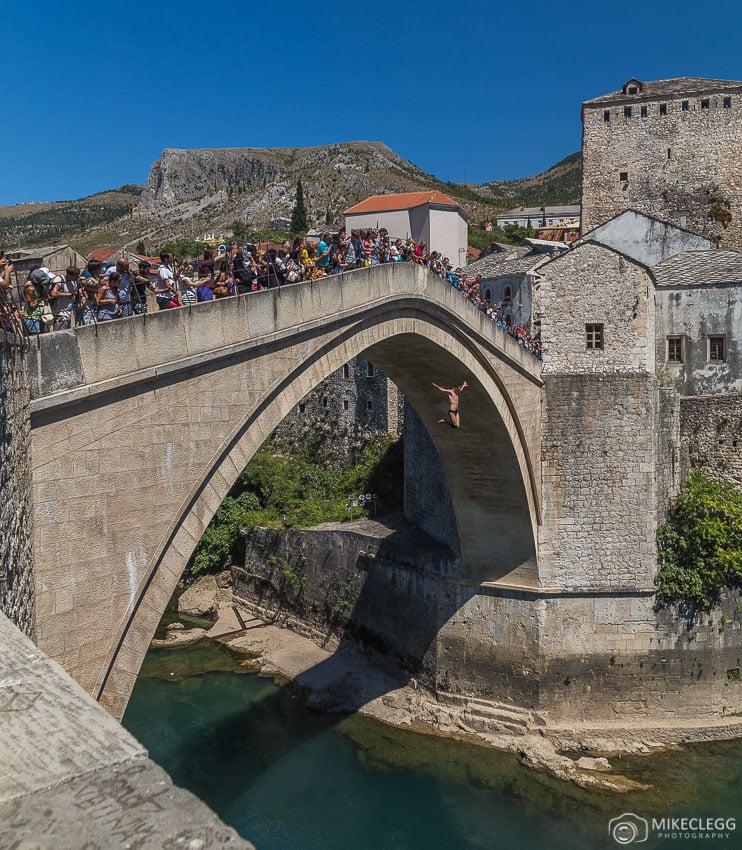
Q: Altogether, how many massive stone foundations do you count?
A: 2